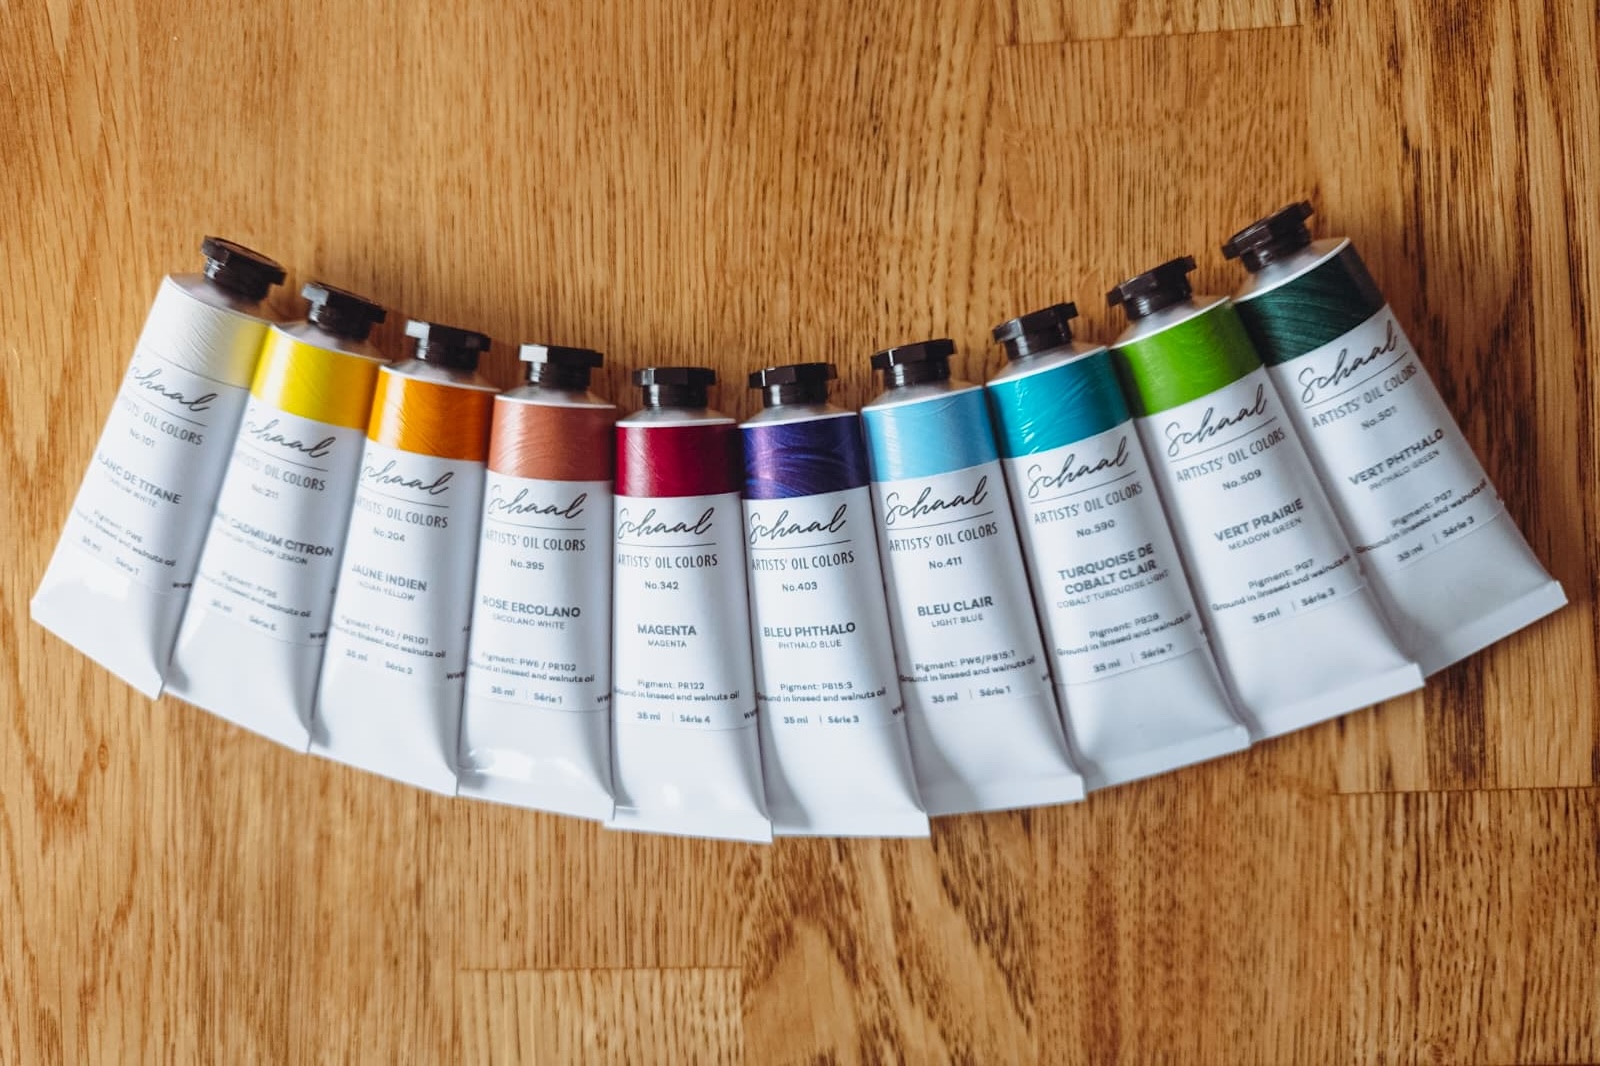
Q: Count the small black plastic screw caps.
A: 10